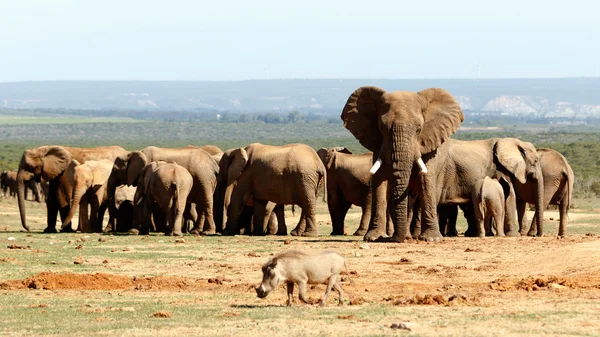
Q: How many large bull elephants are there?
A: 1